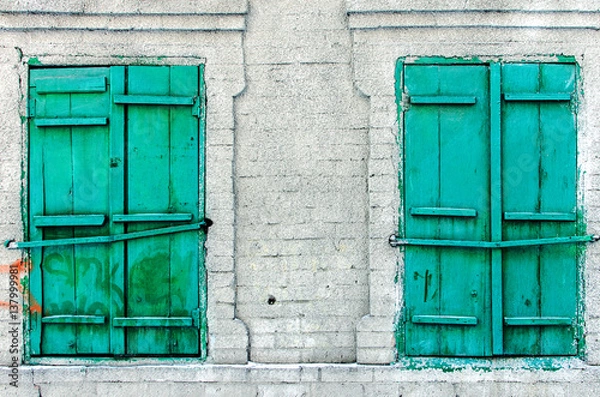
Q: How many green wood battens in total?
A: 13